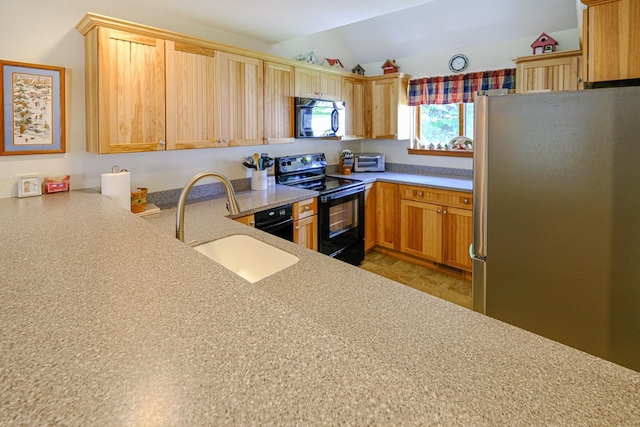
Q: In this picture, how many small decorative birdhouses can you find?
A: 5